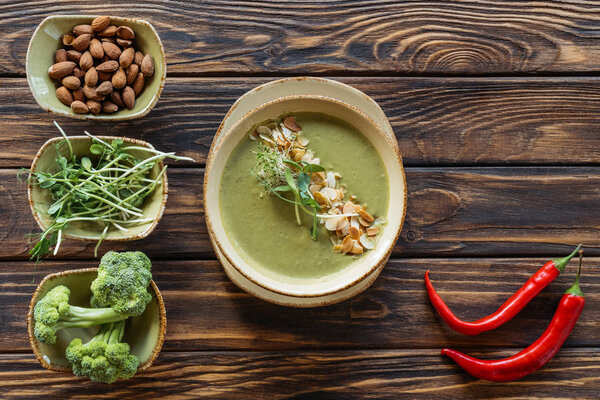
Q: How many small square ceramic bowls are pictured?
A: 3